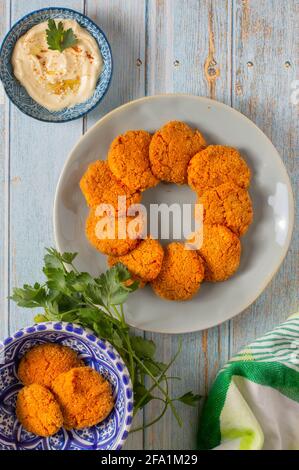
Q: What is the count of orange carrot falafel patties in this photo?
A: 12